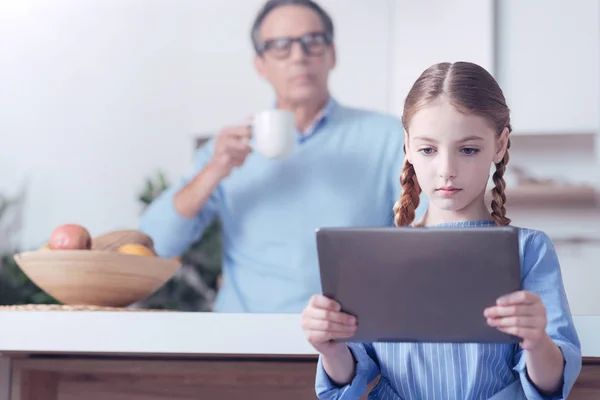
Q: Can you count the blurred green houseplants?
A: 2